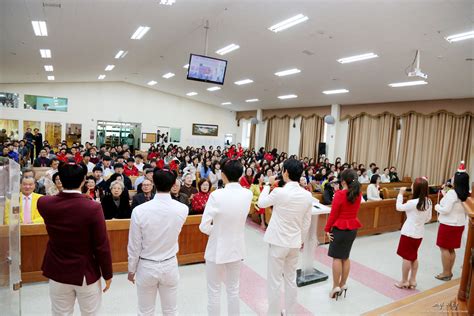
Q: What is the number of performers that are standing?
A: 7